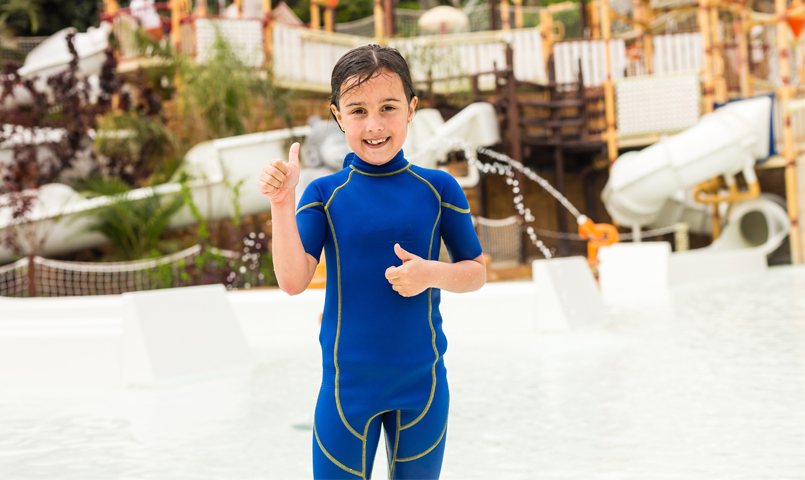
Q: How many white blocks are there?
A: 3